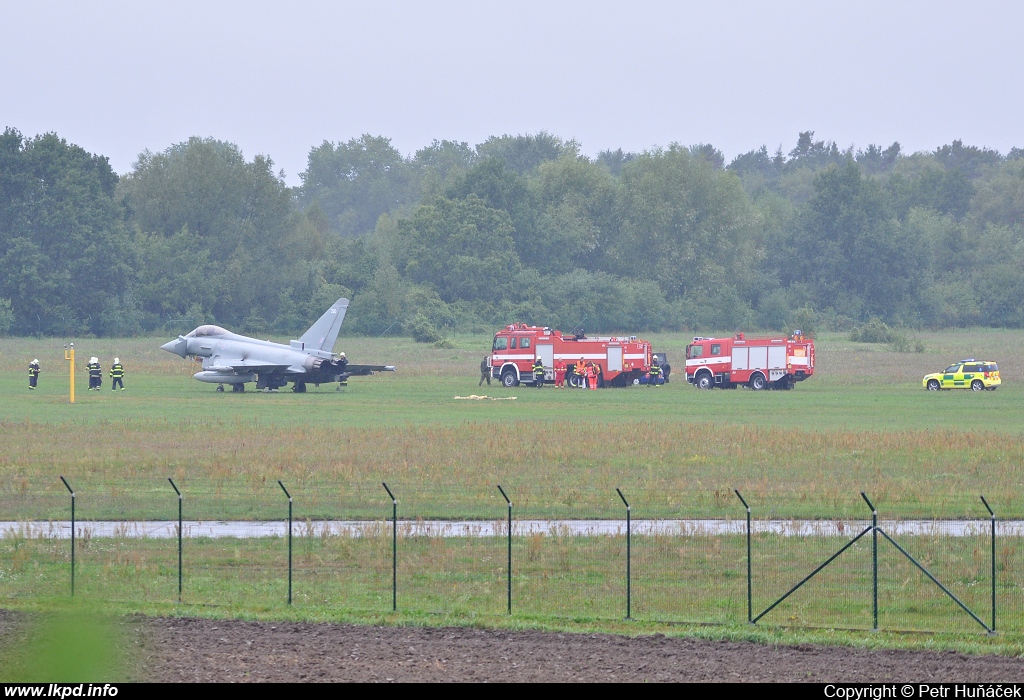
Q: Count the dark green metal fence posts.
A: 9